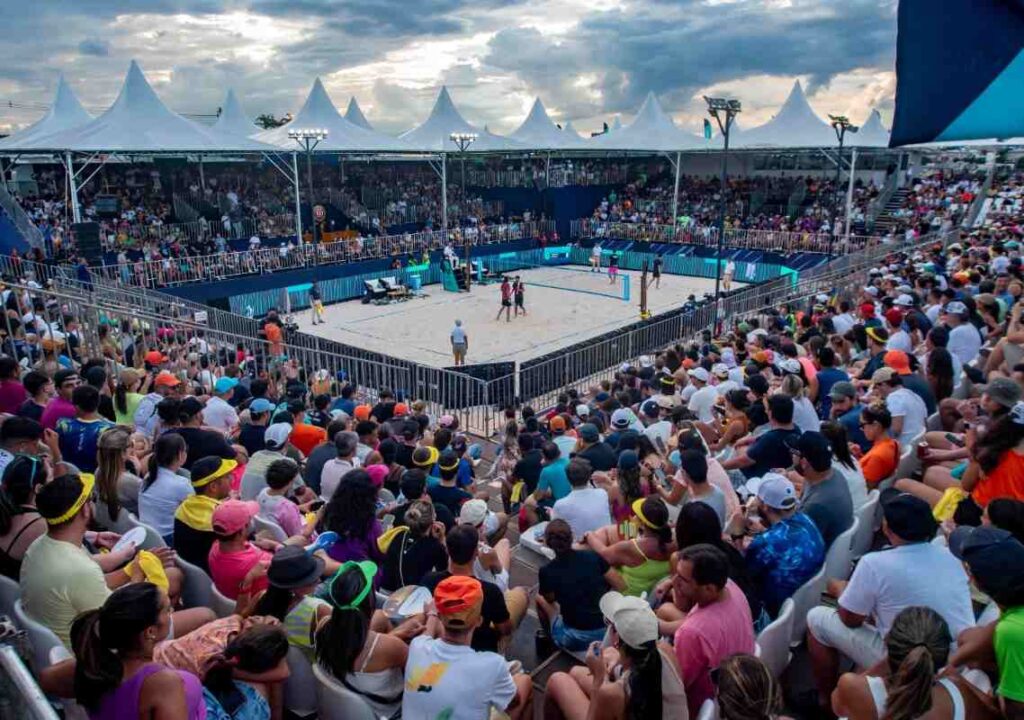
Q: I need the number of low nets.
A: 1